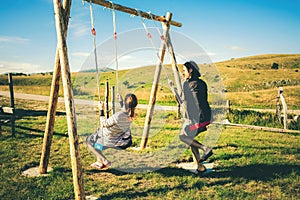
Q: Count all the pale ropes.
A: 4